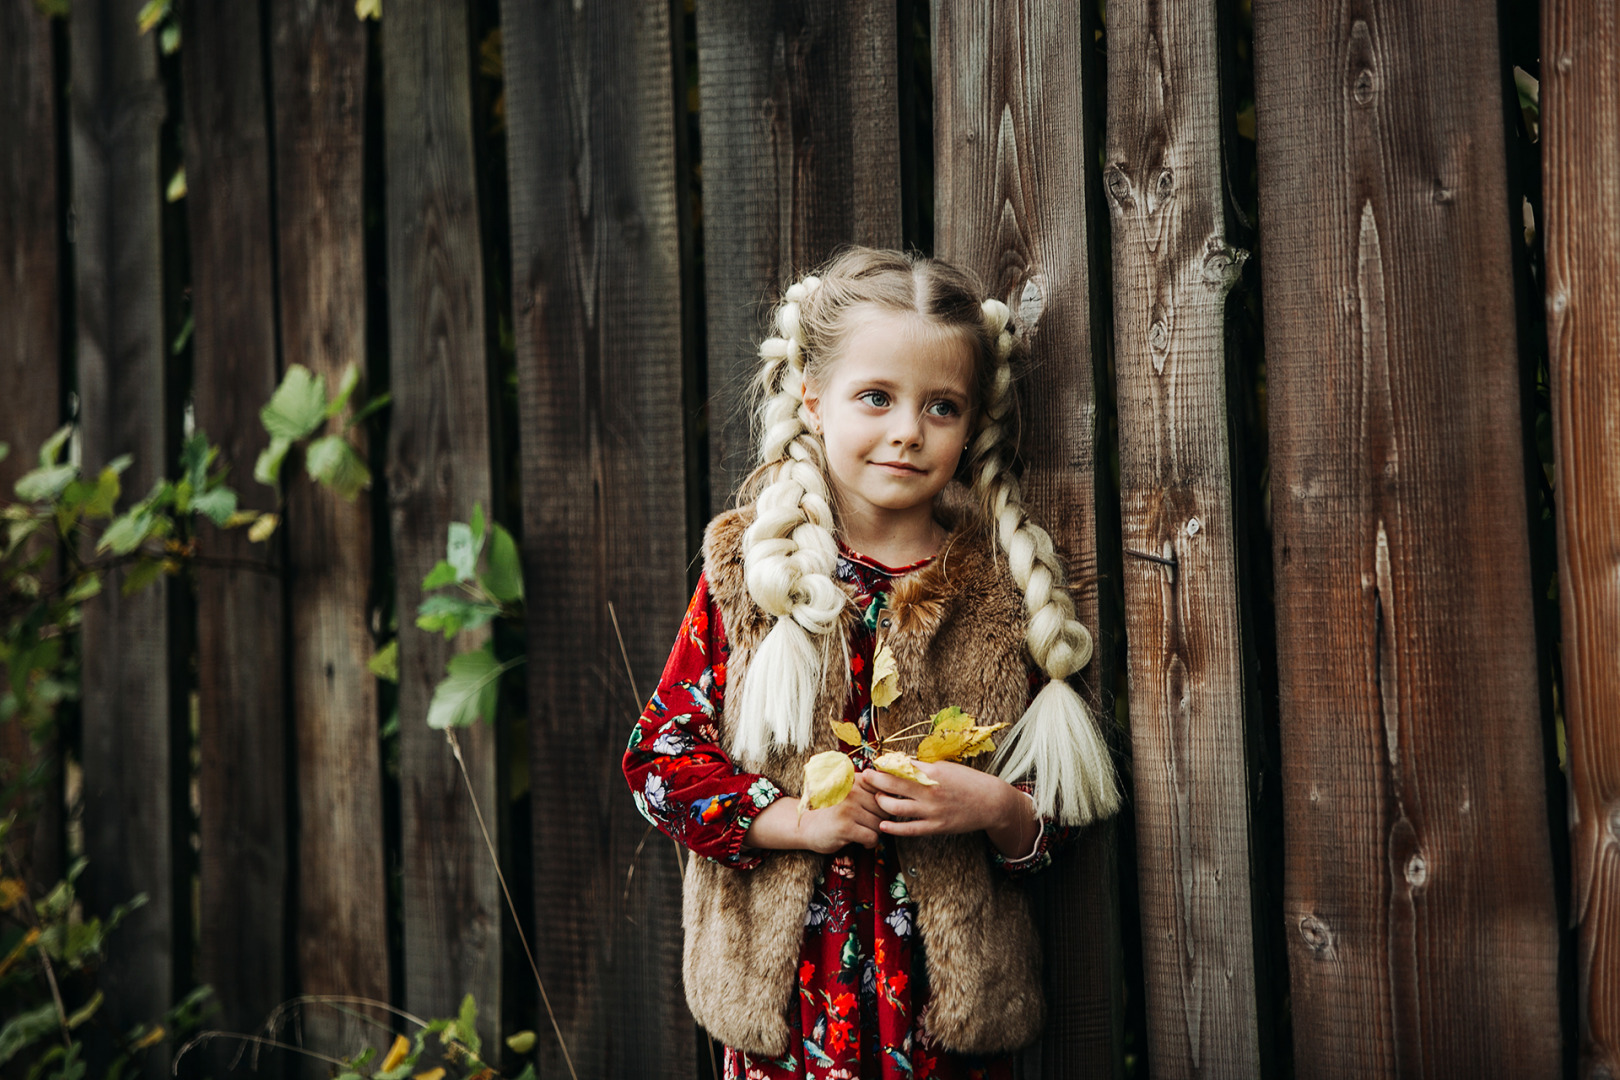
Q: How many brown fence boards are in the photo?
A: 11